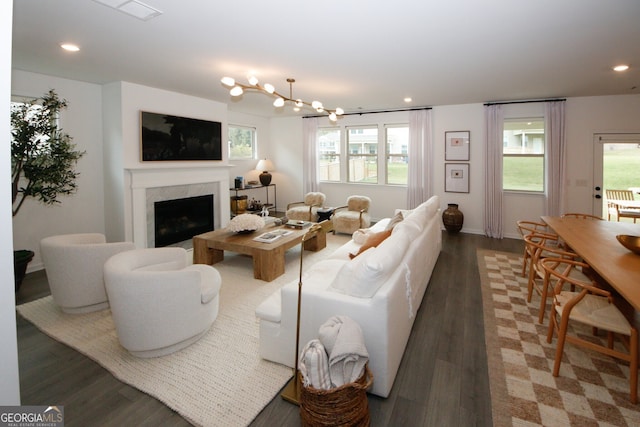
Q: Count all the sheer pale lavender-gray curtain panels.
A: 4